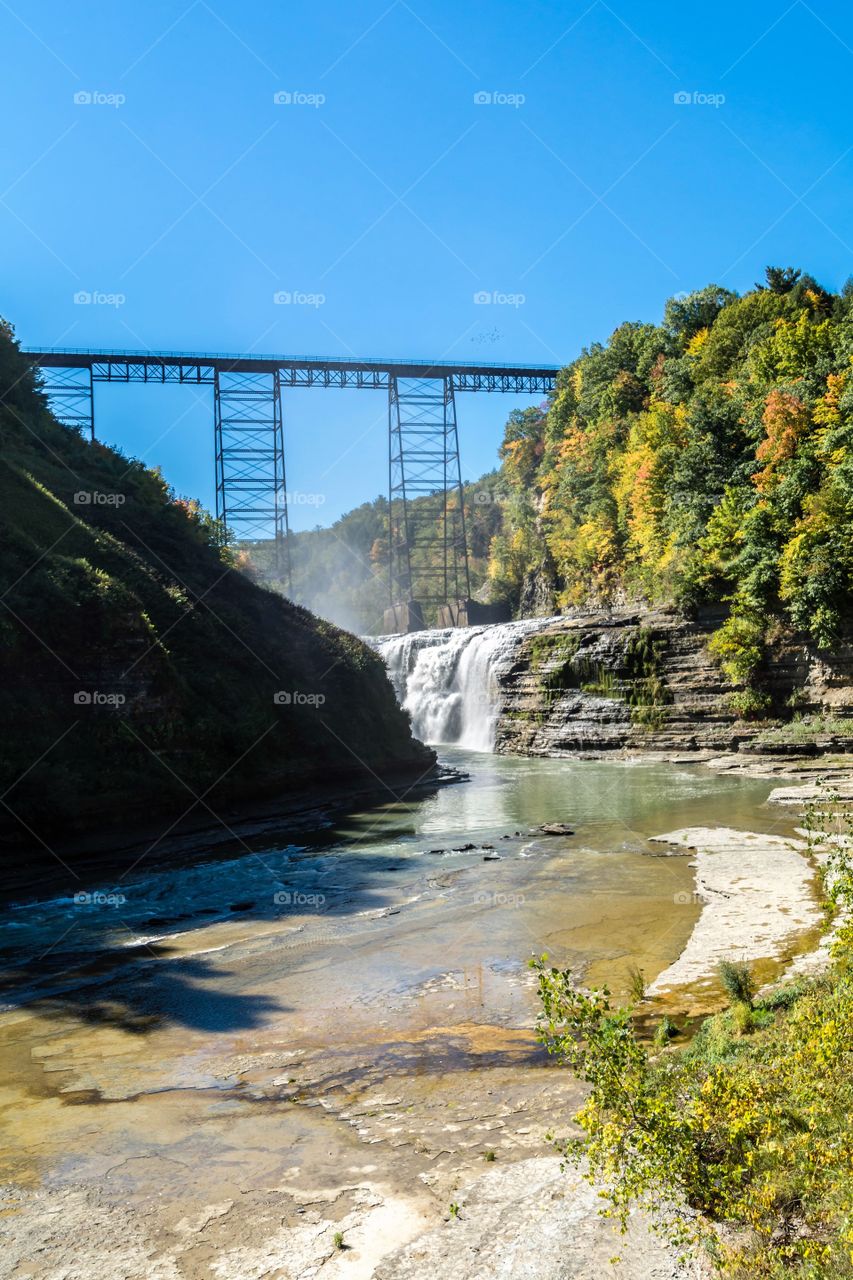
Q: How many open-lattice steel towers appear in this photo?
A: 3